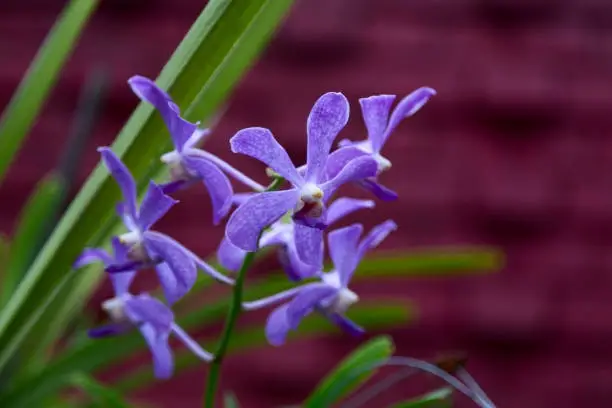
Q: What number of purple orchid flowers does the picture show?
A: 7